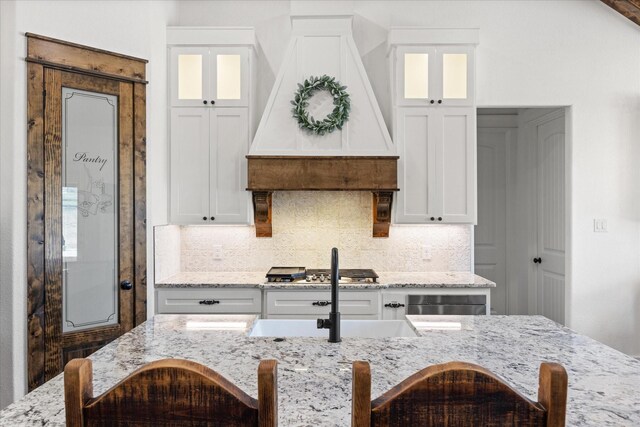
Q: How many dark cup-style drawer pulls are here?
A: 3